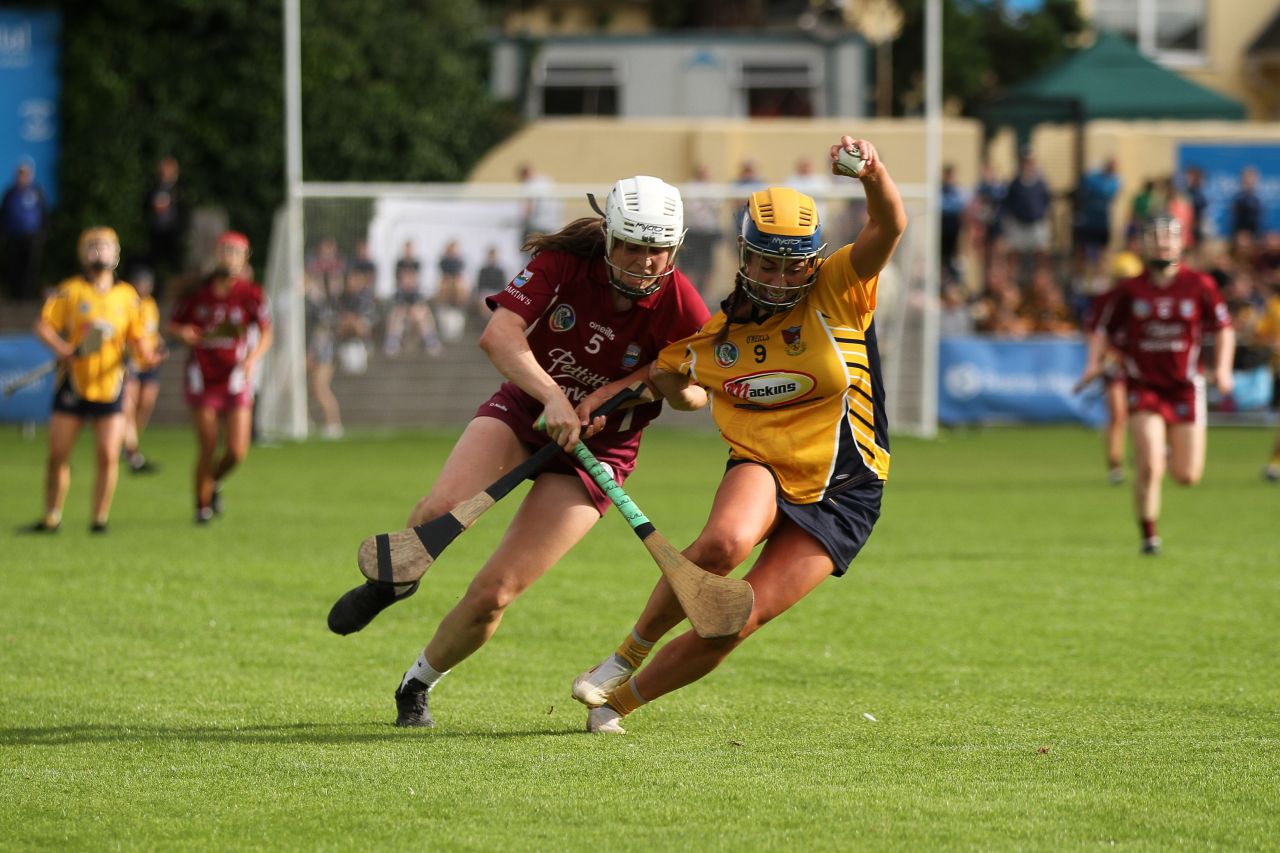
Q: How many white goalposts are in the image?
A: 2